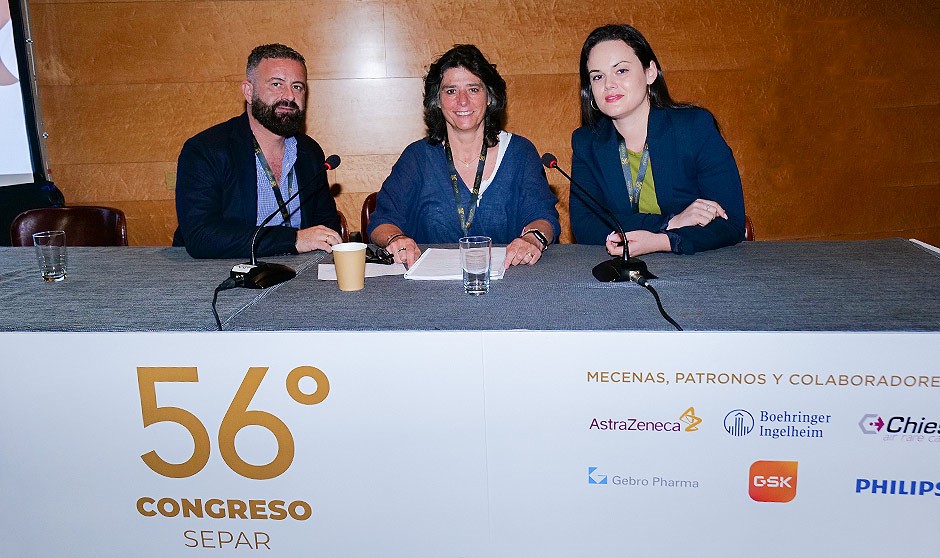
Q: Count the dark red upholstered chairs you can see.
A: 4